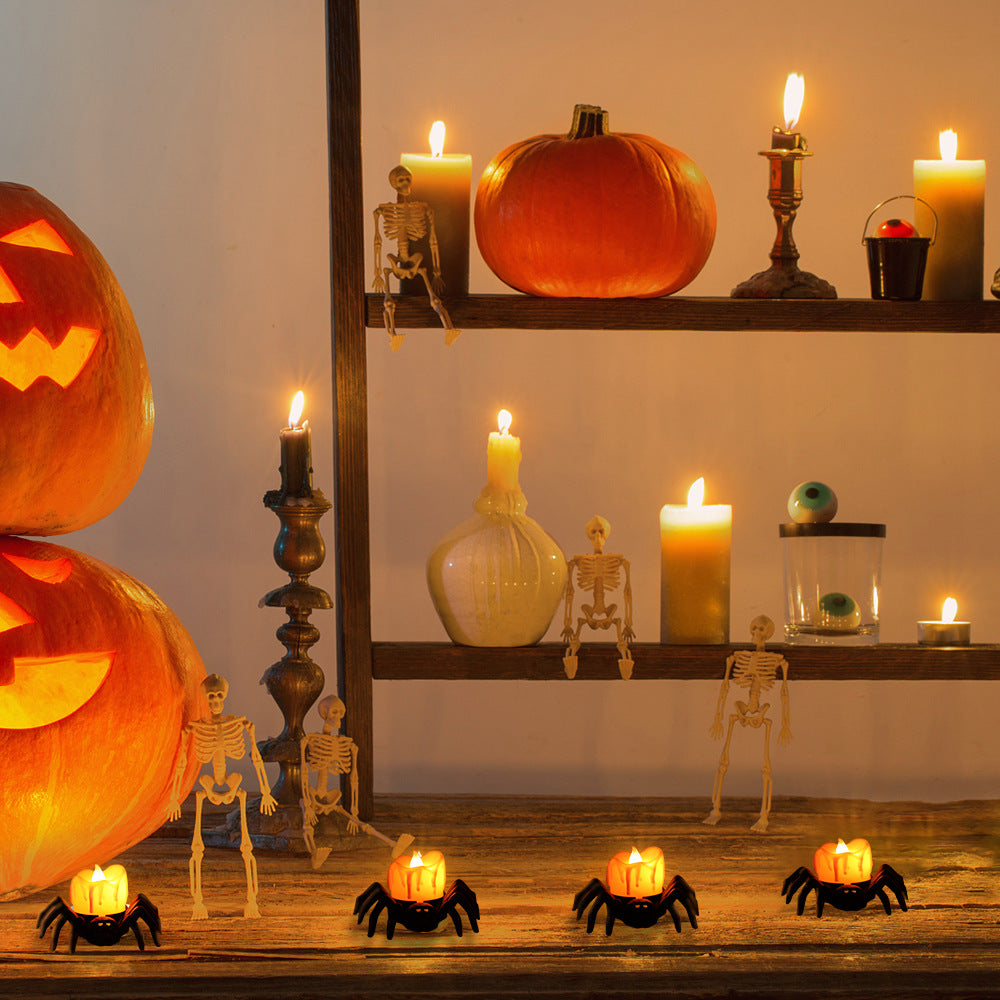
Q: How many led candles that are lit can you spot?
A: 4